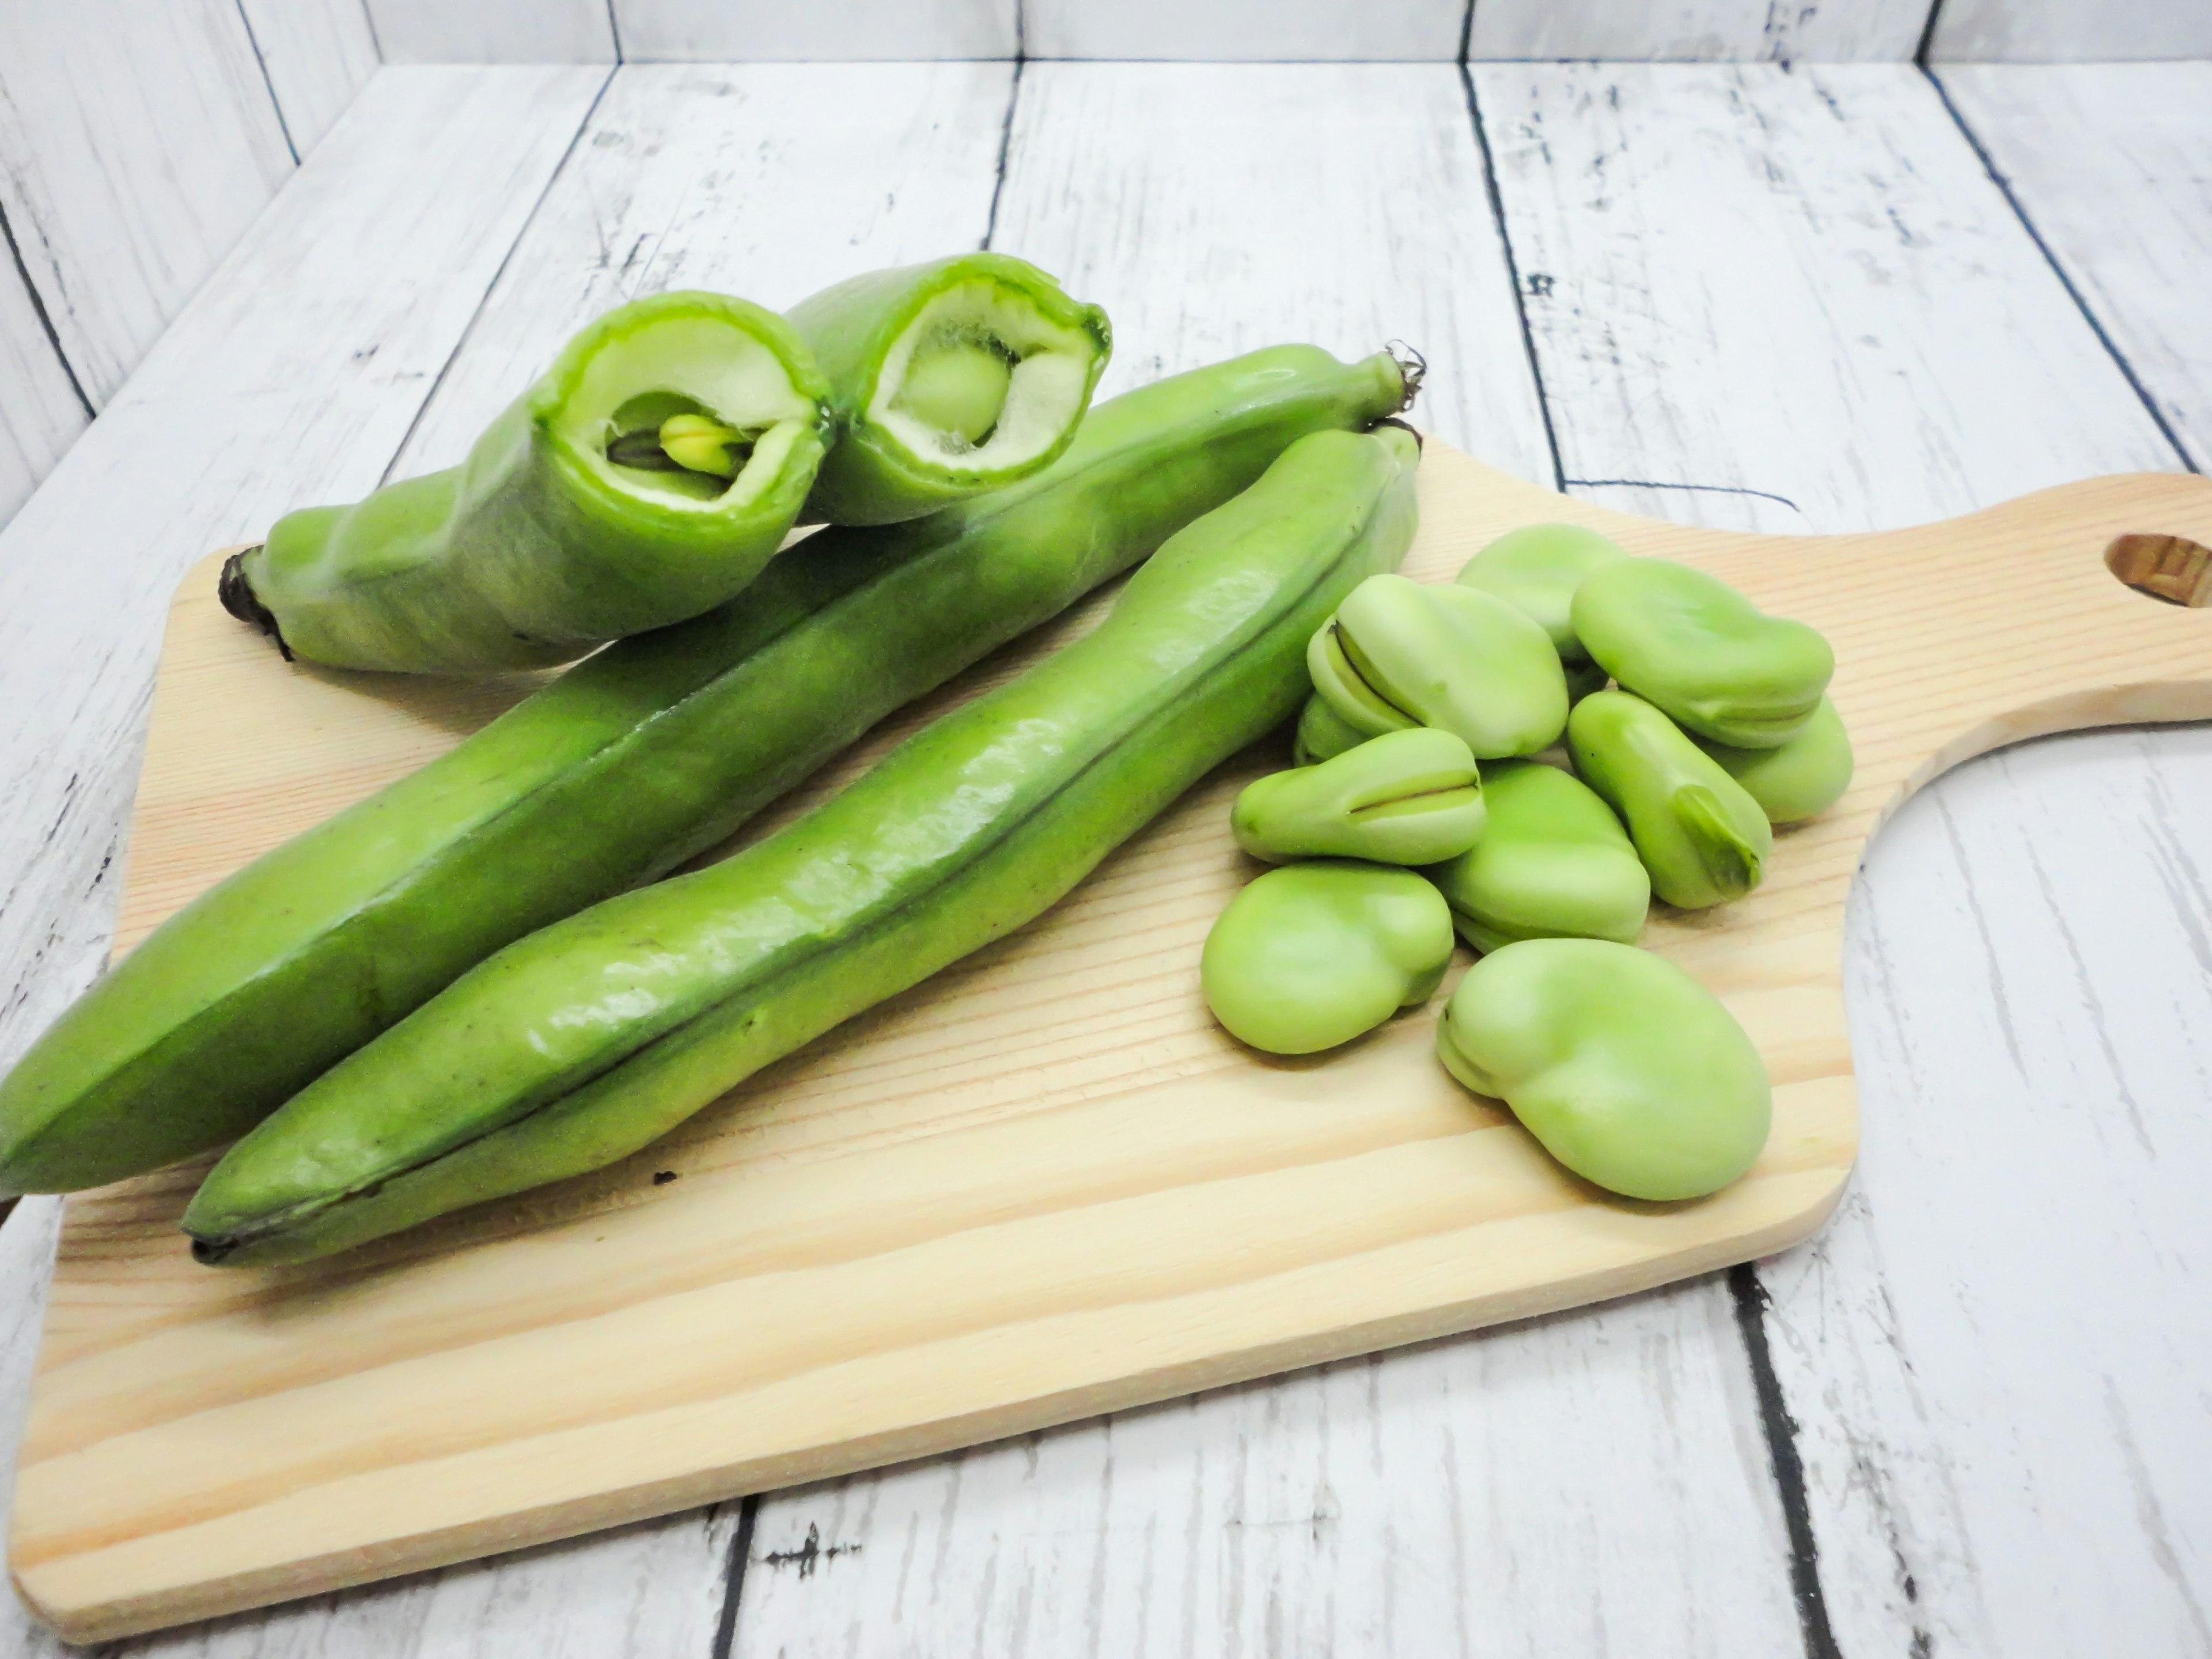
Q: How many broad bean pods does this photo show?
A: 4